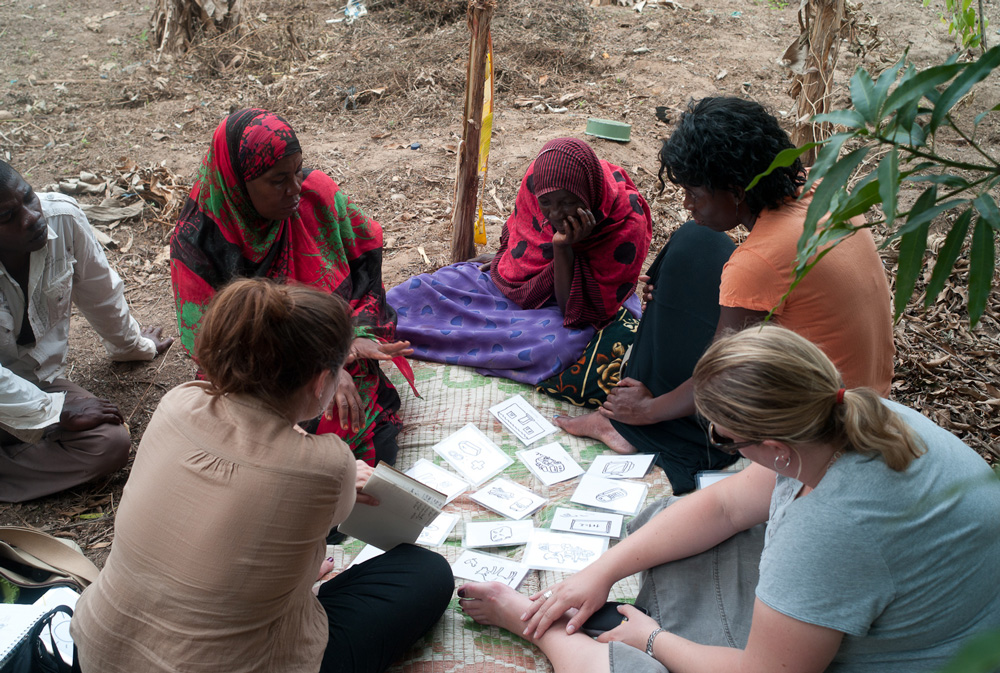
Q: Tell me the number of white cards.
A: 14